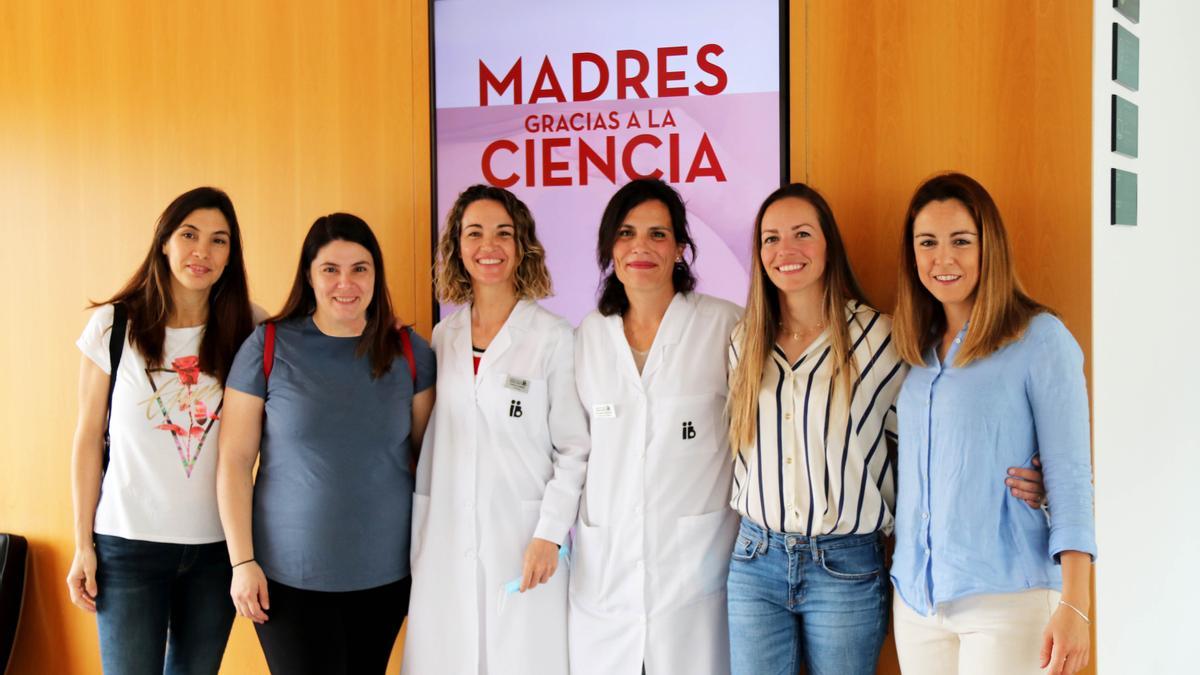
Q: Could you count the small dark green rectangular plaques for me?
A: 4